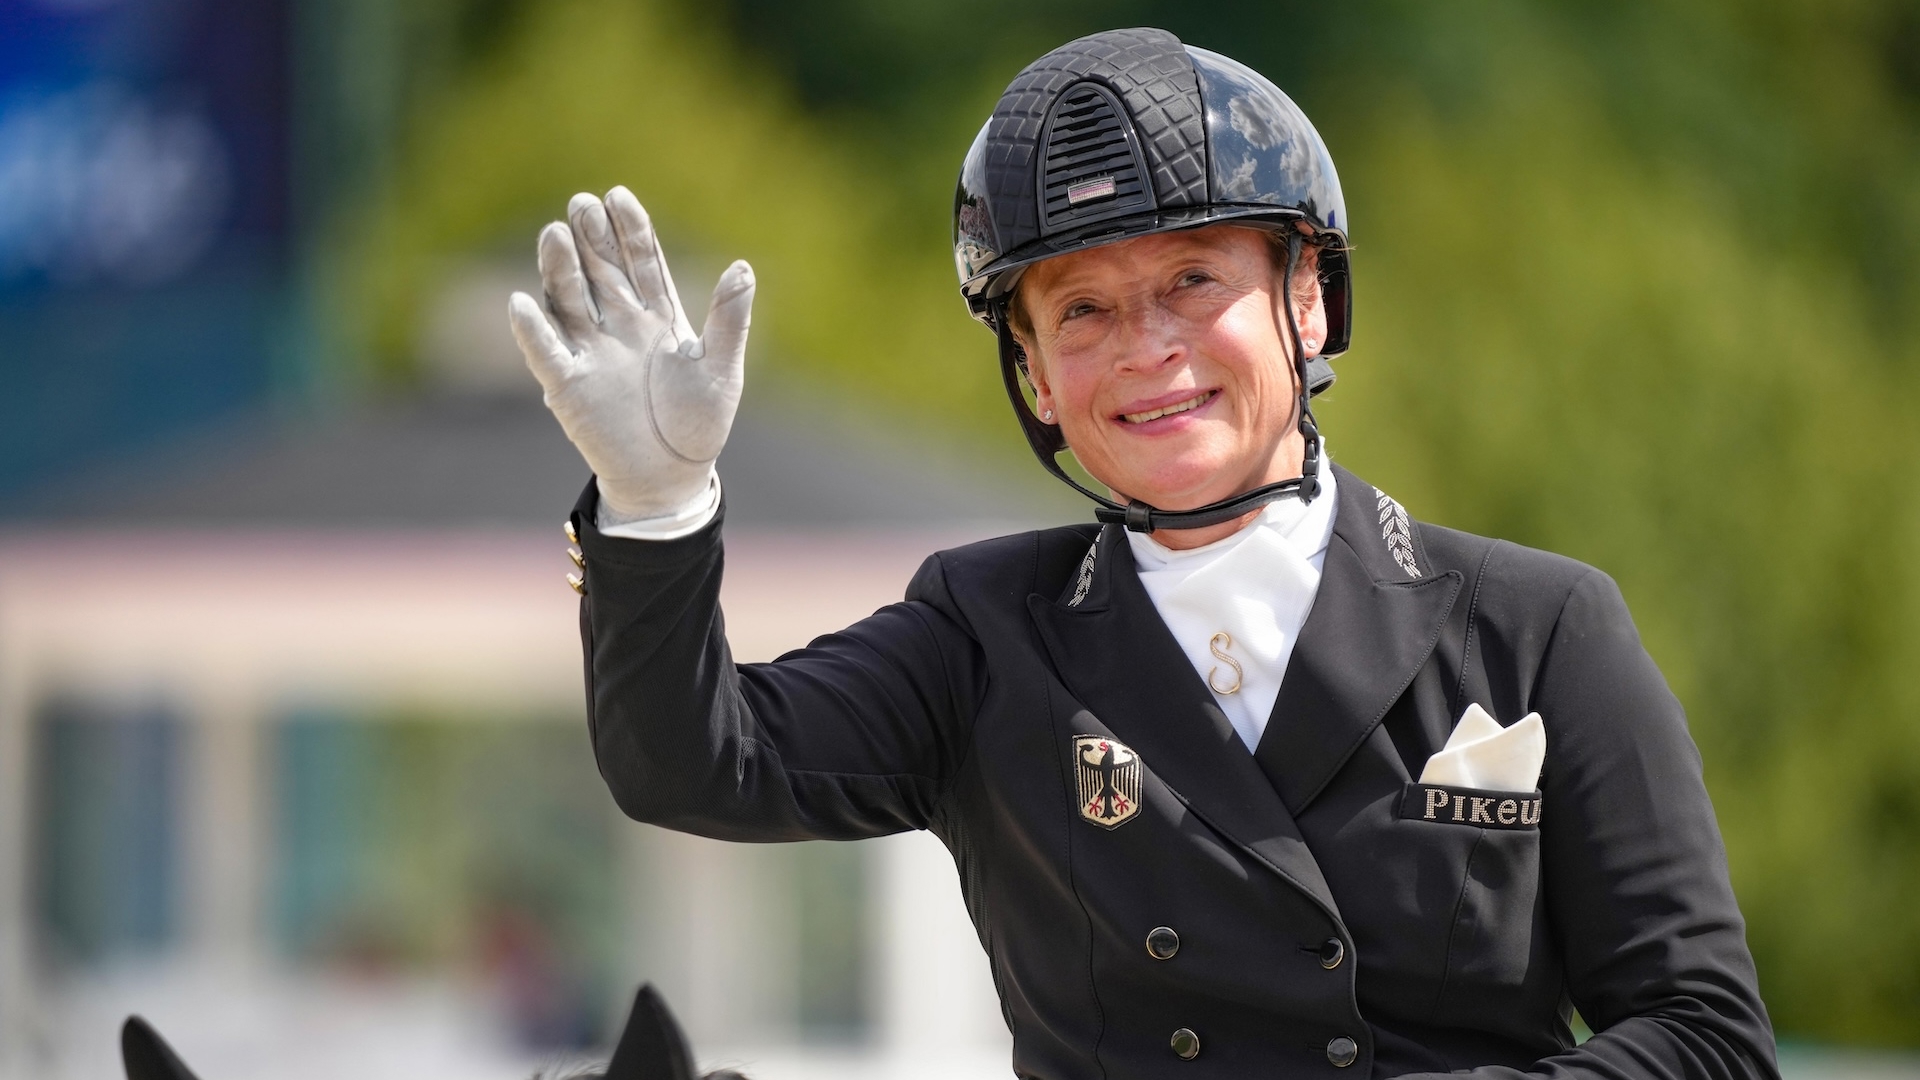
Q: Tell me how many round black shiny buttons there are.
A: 4